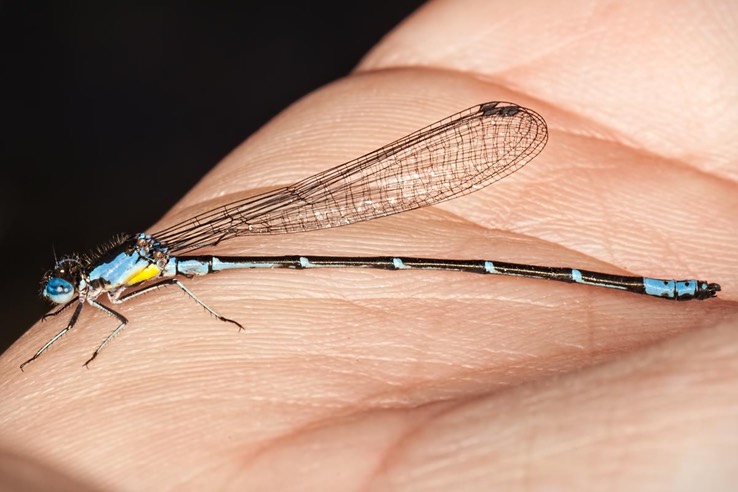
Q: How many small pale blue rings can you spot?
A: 4